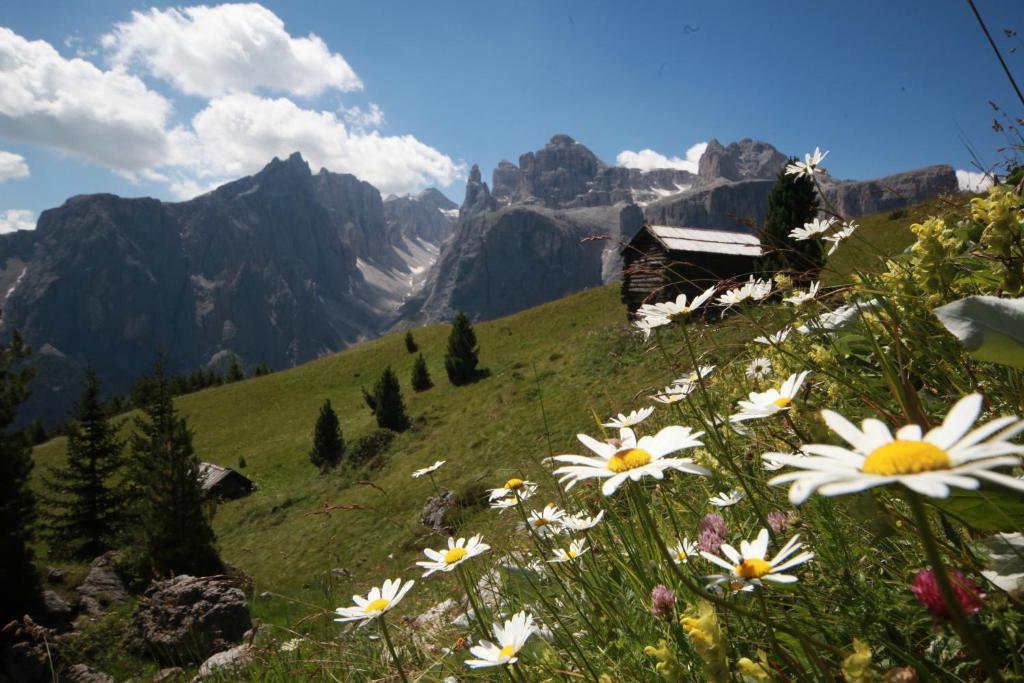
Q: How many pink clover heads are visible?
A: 5